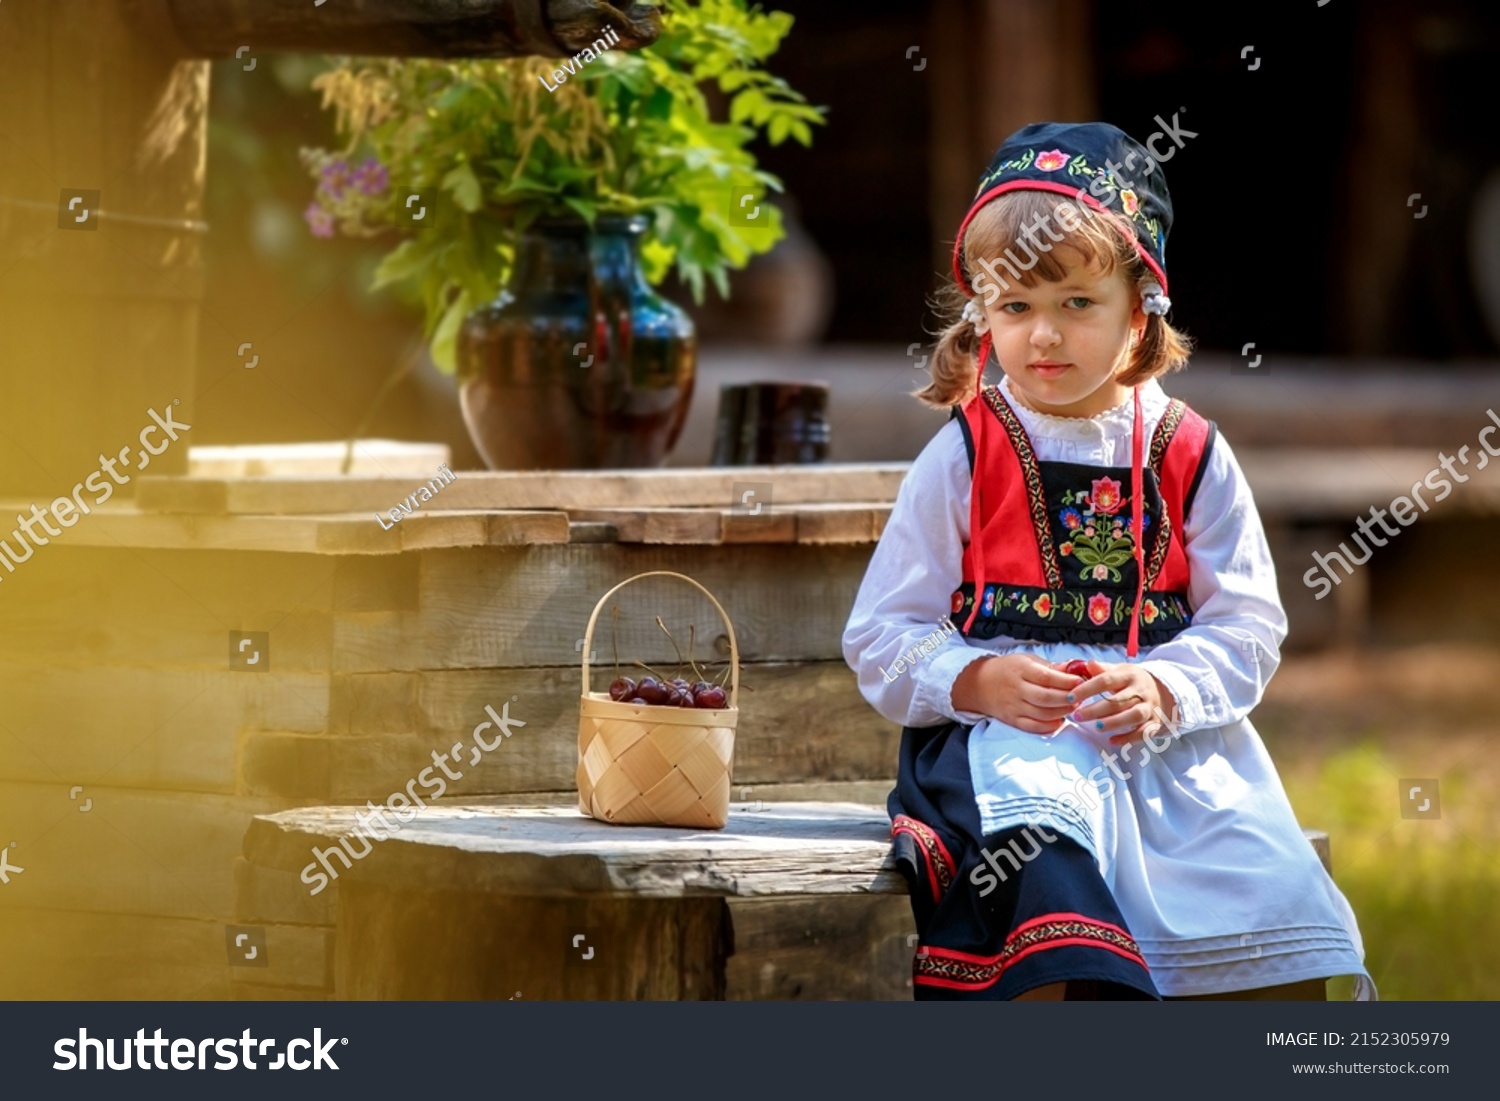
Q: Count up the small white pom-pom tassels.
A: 2